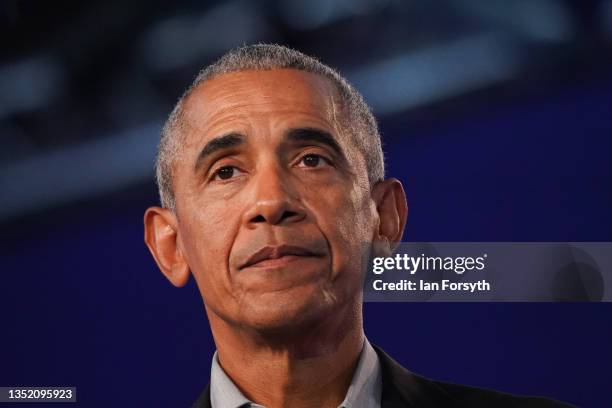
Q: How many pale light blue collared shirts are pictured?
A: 1